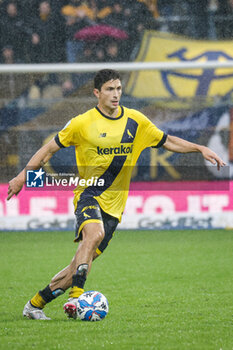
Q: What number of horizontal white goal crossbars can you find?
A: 1